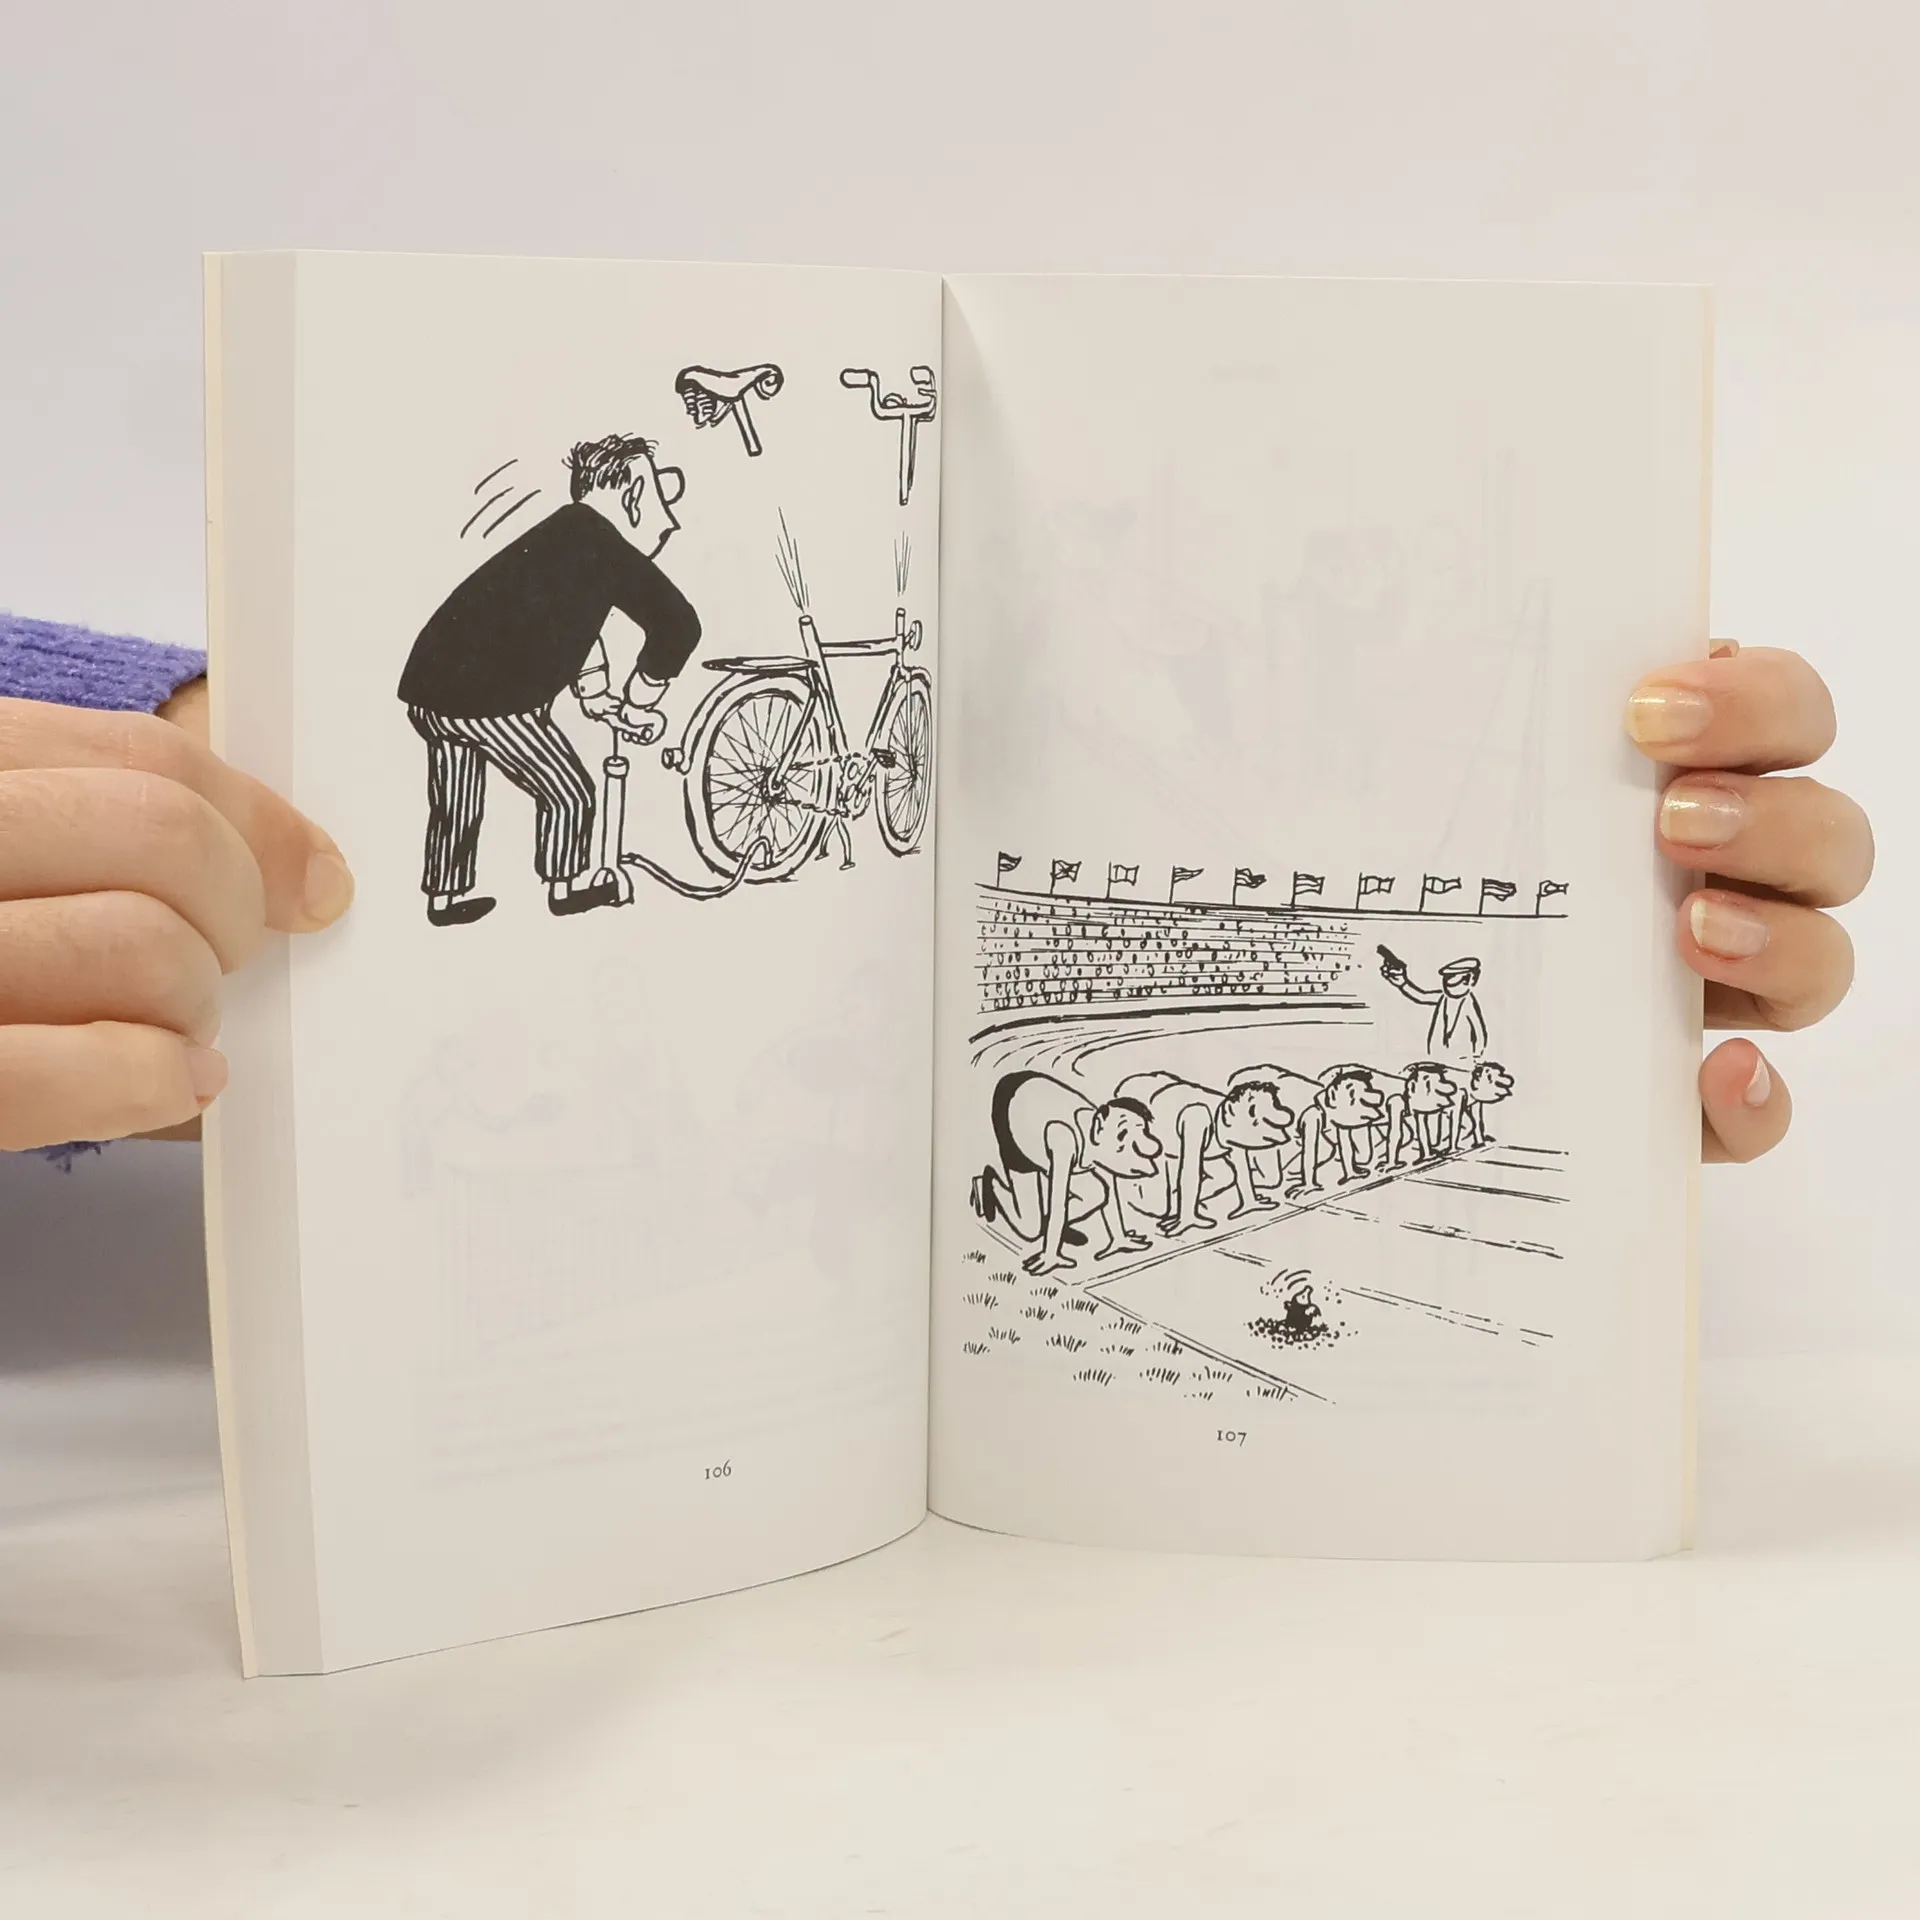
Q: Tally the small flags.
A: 10